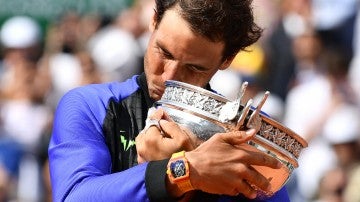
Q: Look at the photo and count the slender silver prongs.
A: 3